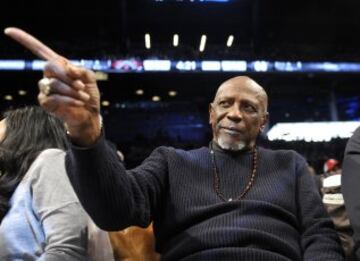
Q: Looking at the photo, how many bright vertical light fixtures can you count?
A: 4